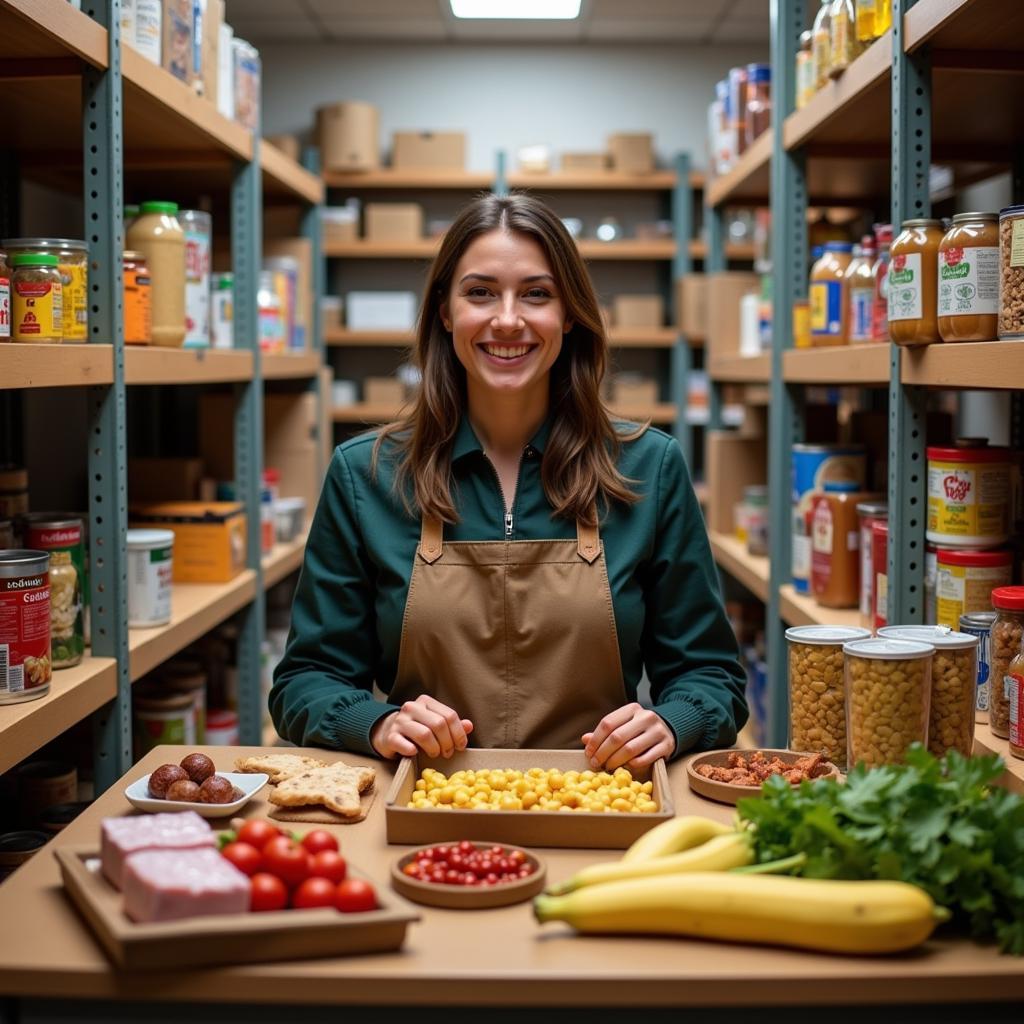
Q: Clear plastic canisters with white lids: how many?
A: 3